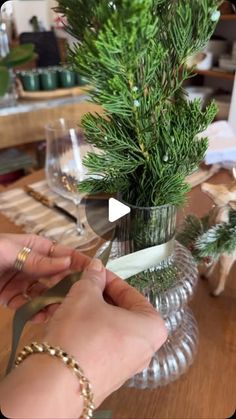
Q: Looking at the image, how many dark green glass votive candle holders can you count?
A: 4